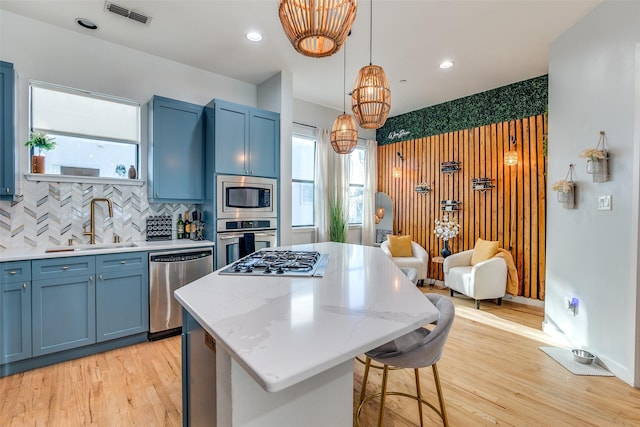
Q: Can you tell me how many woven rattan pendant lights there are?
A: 3